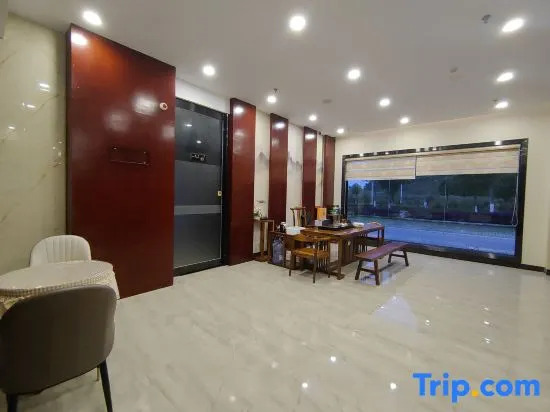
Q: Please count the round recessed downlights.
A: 12